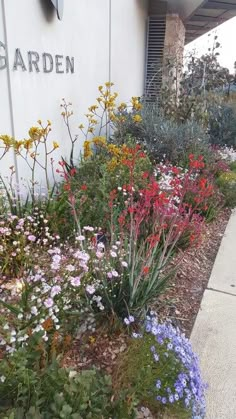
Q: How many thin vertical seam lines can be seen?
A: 2